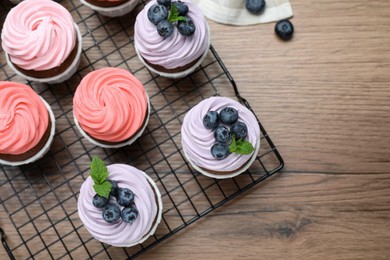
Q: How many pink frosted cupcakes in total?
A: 3